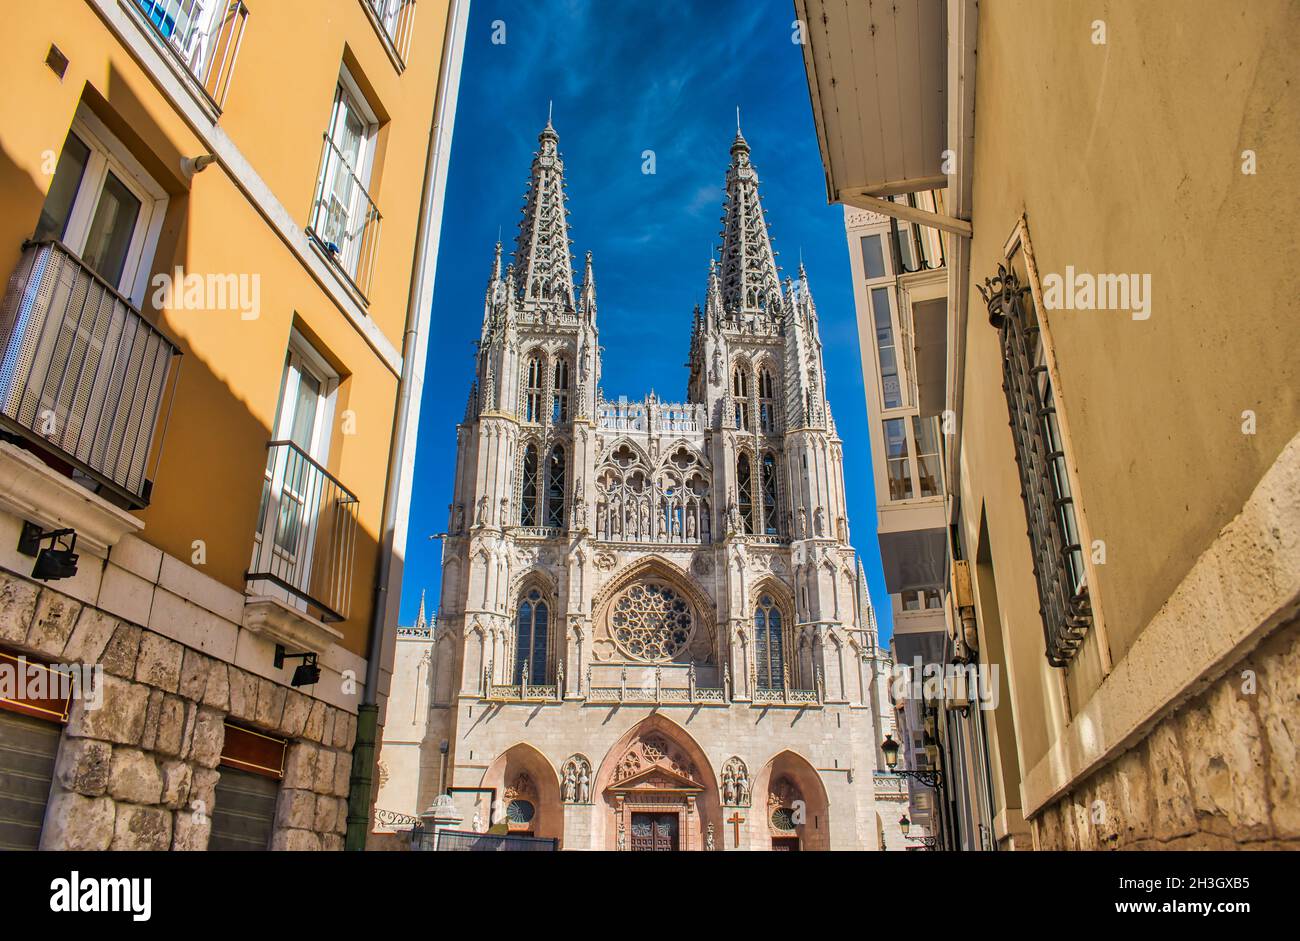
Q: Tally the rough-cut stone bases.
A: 2